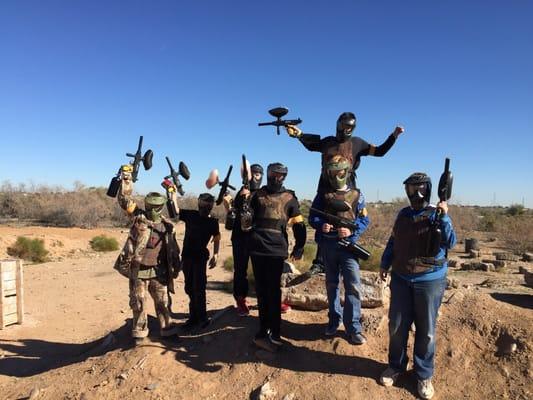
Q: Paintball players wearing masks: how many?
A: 7